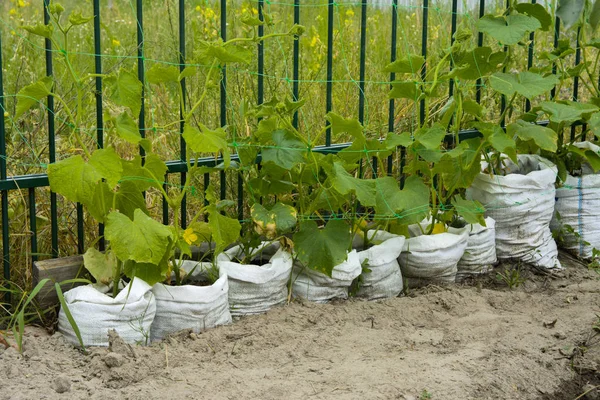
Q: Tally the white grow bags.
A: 9